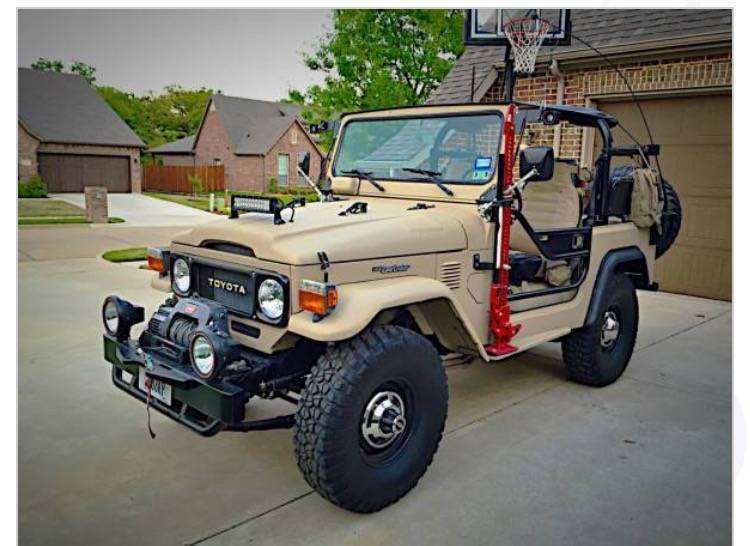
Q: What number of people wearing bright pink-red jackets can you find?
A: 0